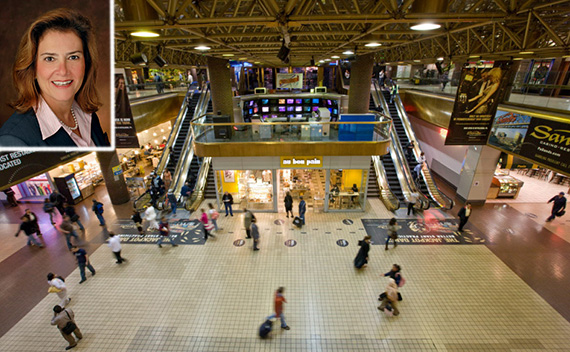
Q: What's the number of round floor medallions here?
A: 5